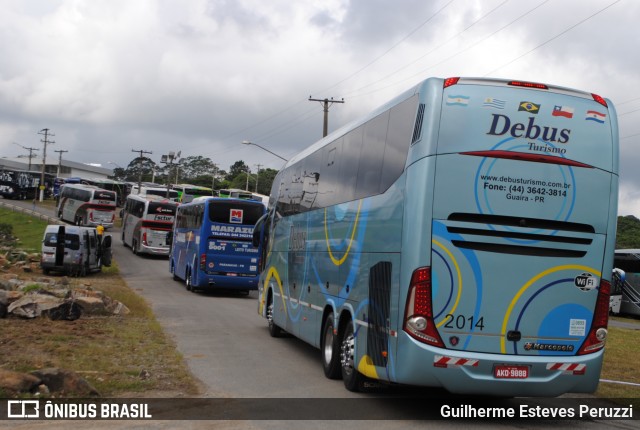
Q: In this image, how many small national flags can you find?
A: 5